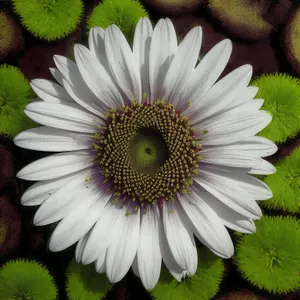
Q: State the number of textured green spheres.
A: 9